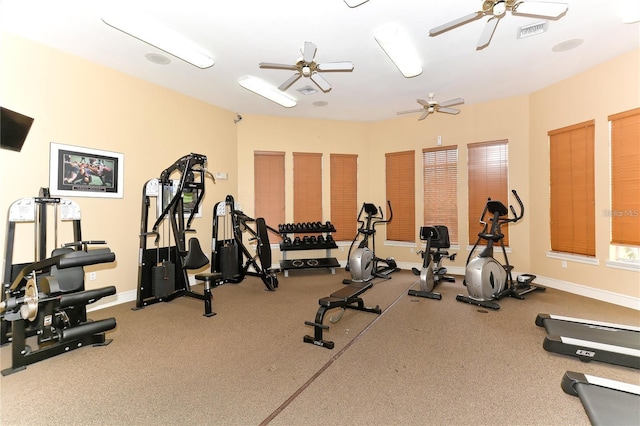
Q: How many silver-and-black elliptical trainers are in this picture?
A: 2